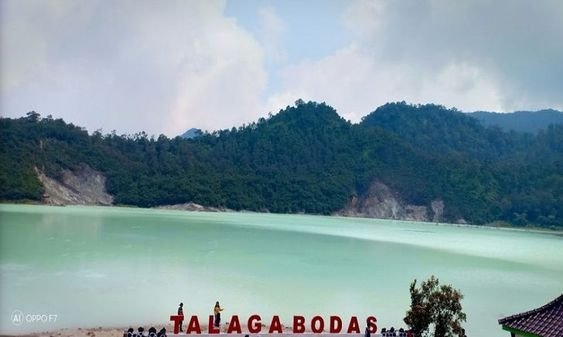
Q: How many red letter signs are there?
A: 11